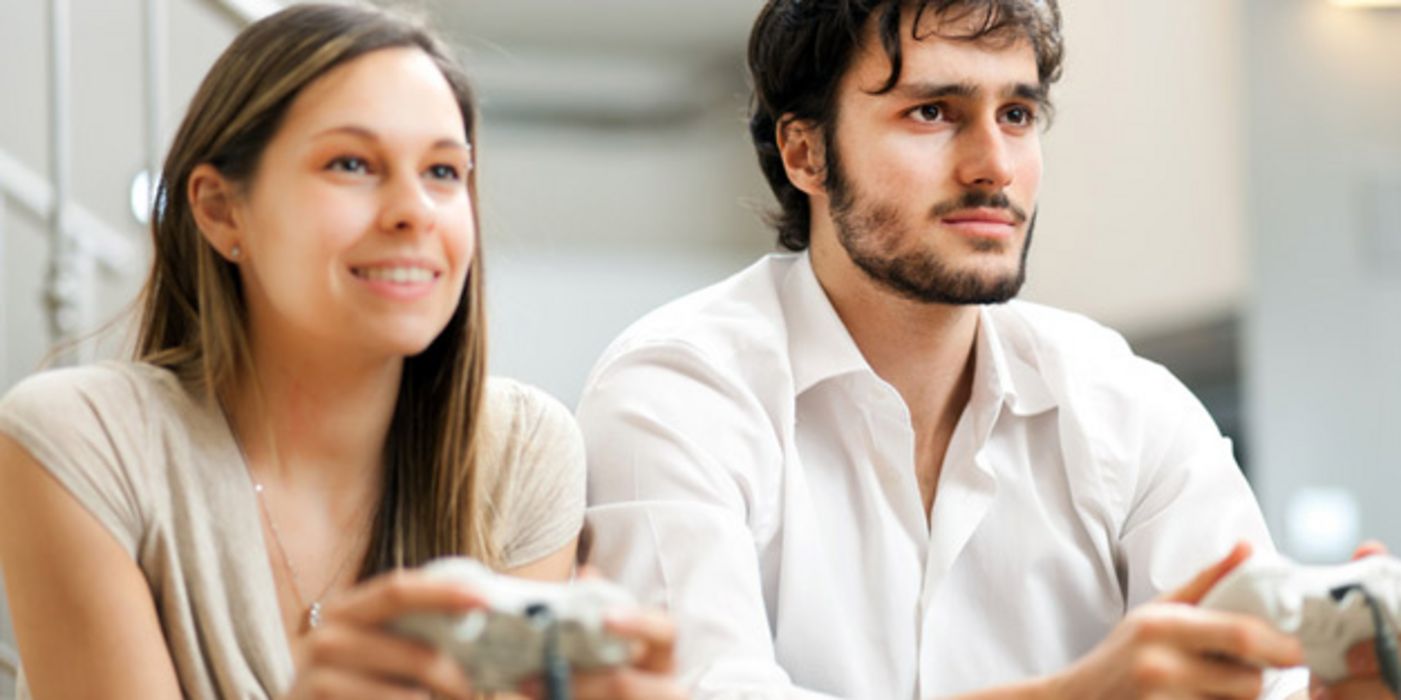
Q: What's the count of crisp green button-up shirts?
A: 0